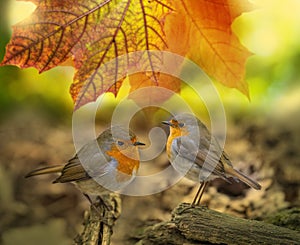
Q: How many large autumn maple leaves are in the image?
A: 2